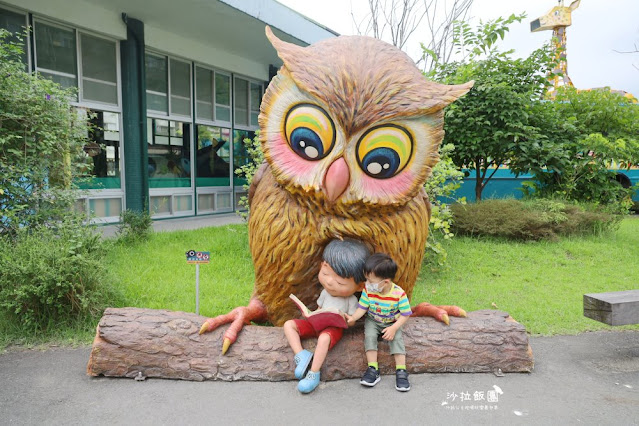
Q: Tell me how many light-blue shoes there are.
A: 2